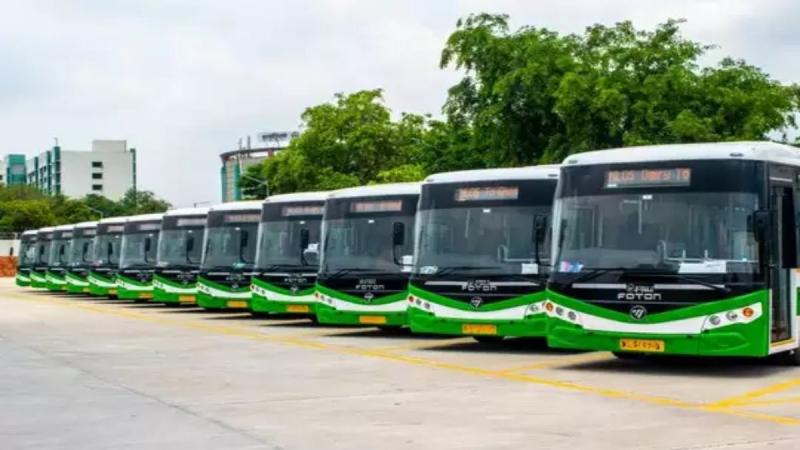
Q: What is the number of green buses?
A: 12